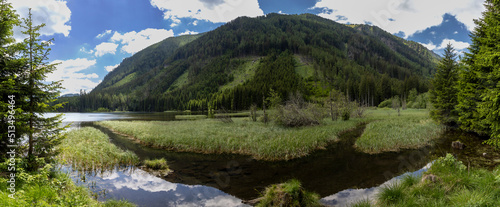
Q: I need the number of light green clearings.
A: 4